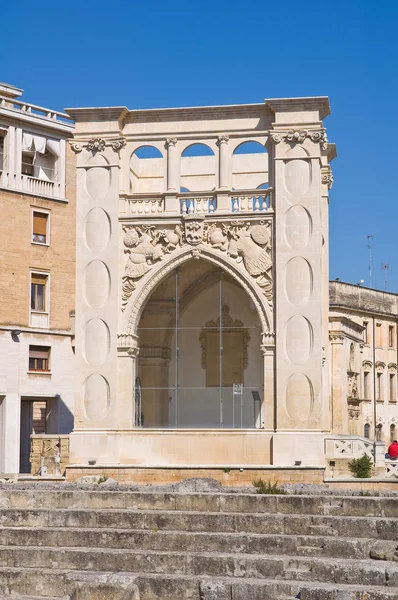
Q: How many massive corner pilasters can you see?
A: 2